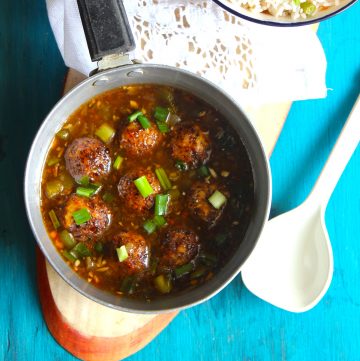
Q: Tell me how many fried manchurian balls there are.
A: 8